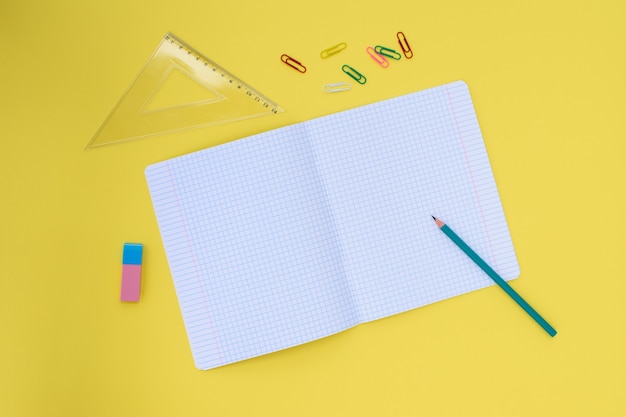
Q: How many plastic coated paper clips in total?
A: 7